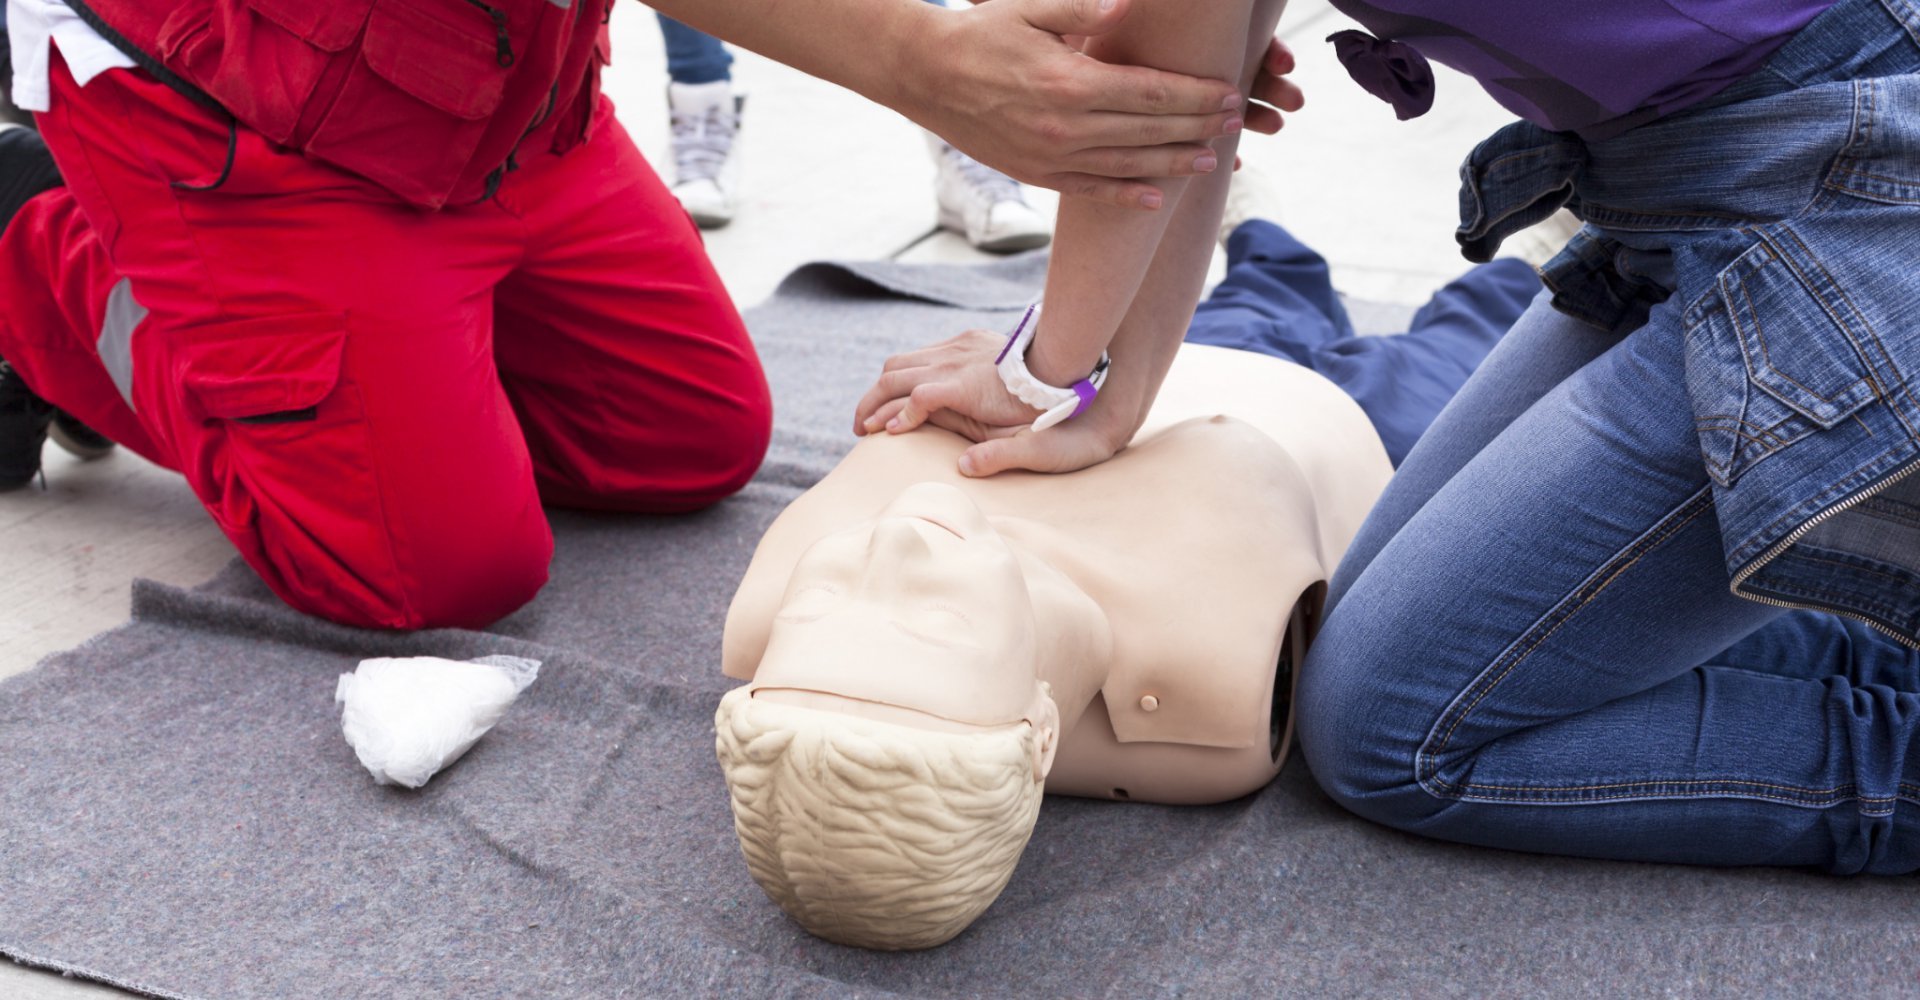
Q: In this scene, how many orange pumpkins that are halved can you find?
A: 0